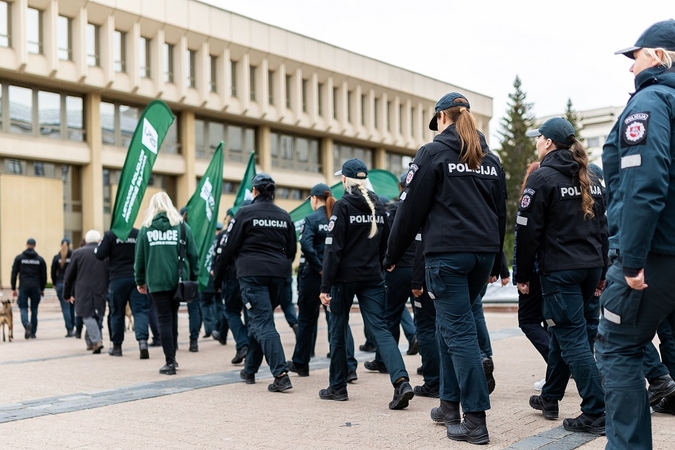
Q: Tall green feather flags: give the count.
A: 4